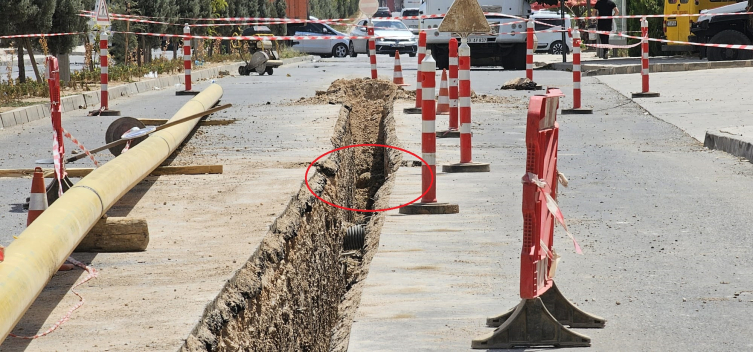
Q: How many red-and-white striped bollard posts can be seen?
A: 10